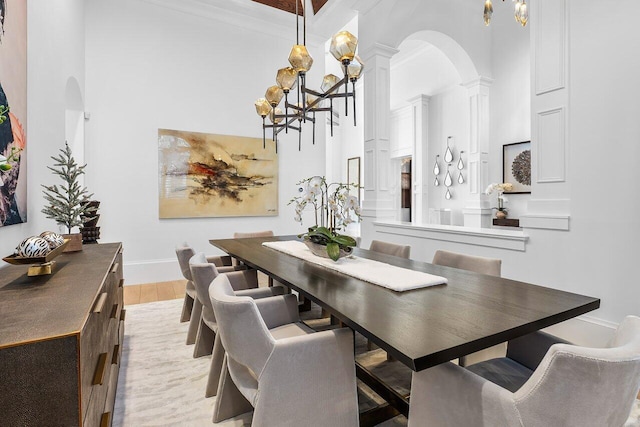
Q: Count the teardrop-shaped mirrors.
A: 7